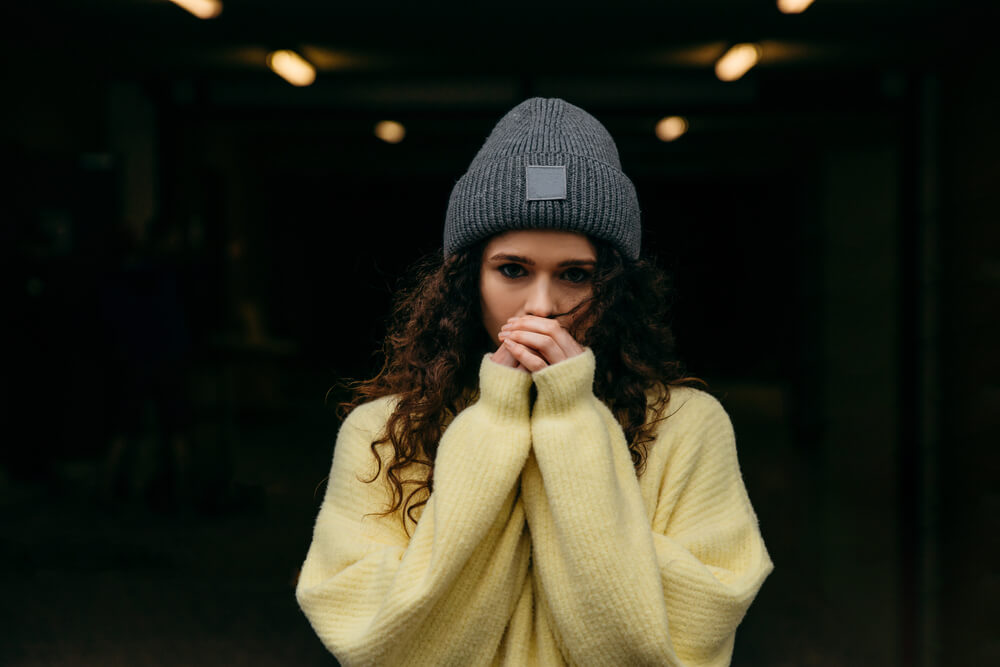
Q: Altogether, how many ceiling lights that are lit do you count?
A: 6